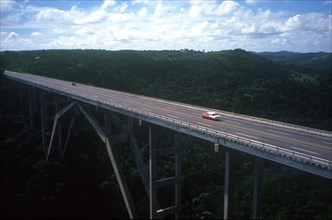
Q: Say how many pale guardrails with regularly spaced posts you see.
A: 2